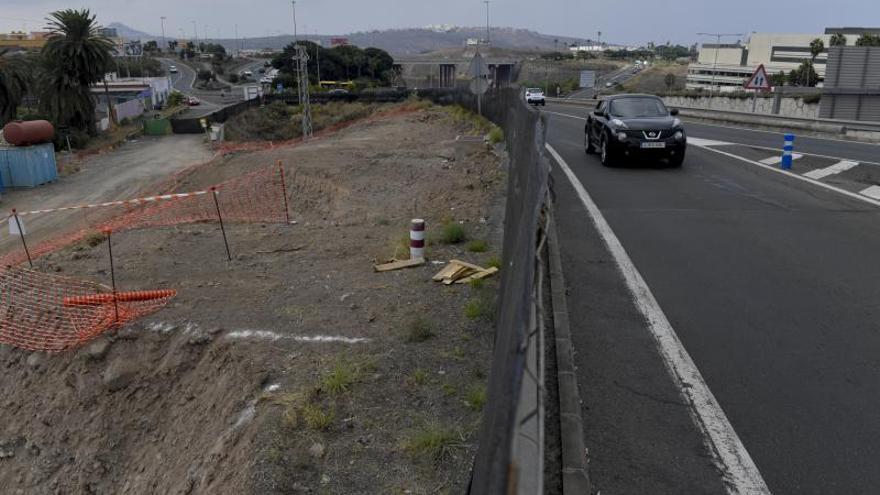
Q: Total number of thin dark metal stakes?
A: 4